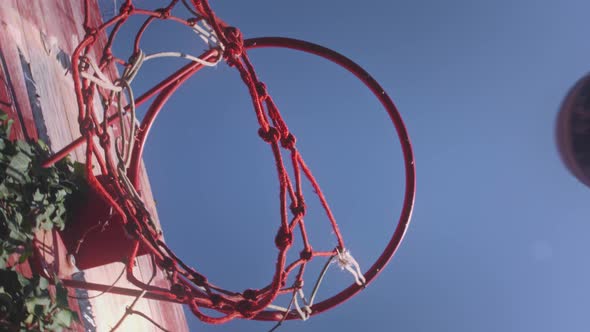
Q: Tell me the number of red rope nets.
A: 1